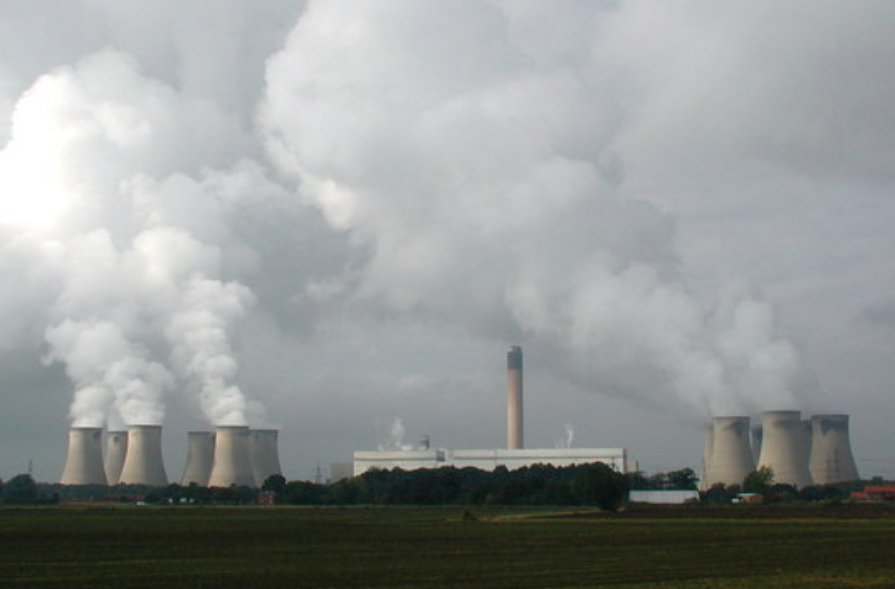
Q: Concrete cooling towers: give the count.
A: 12